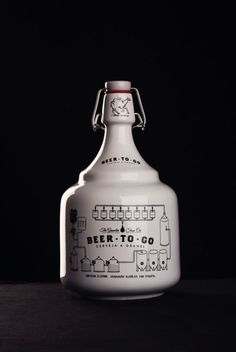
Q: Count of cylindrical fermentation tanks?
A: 3